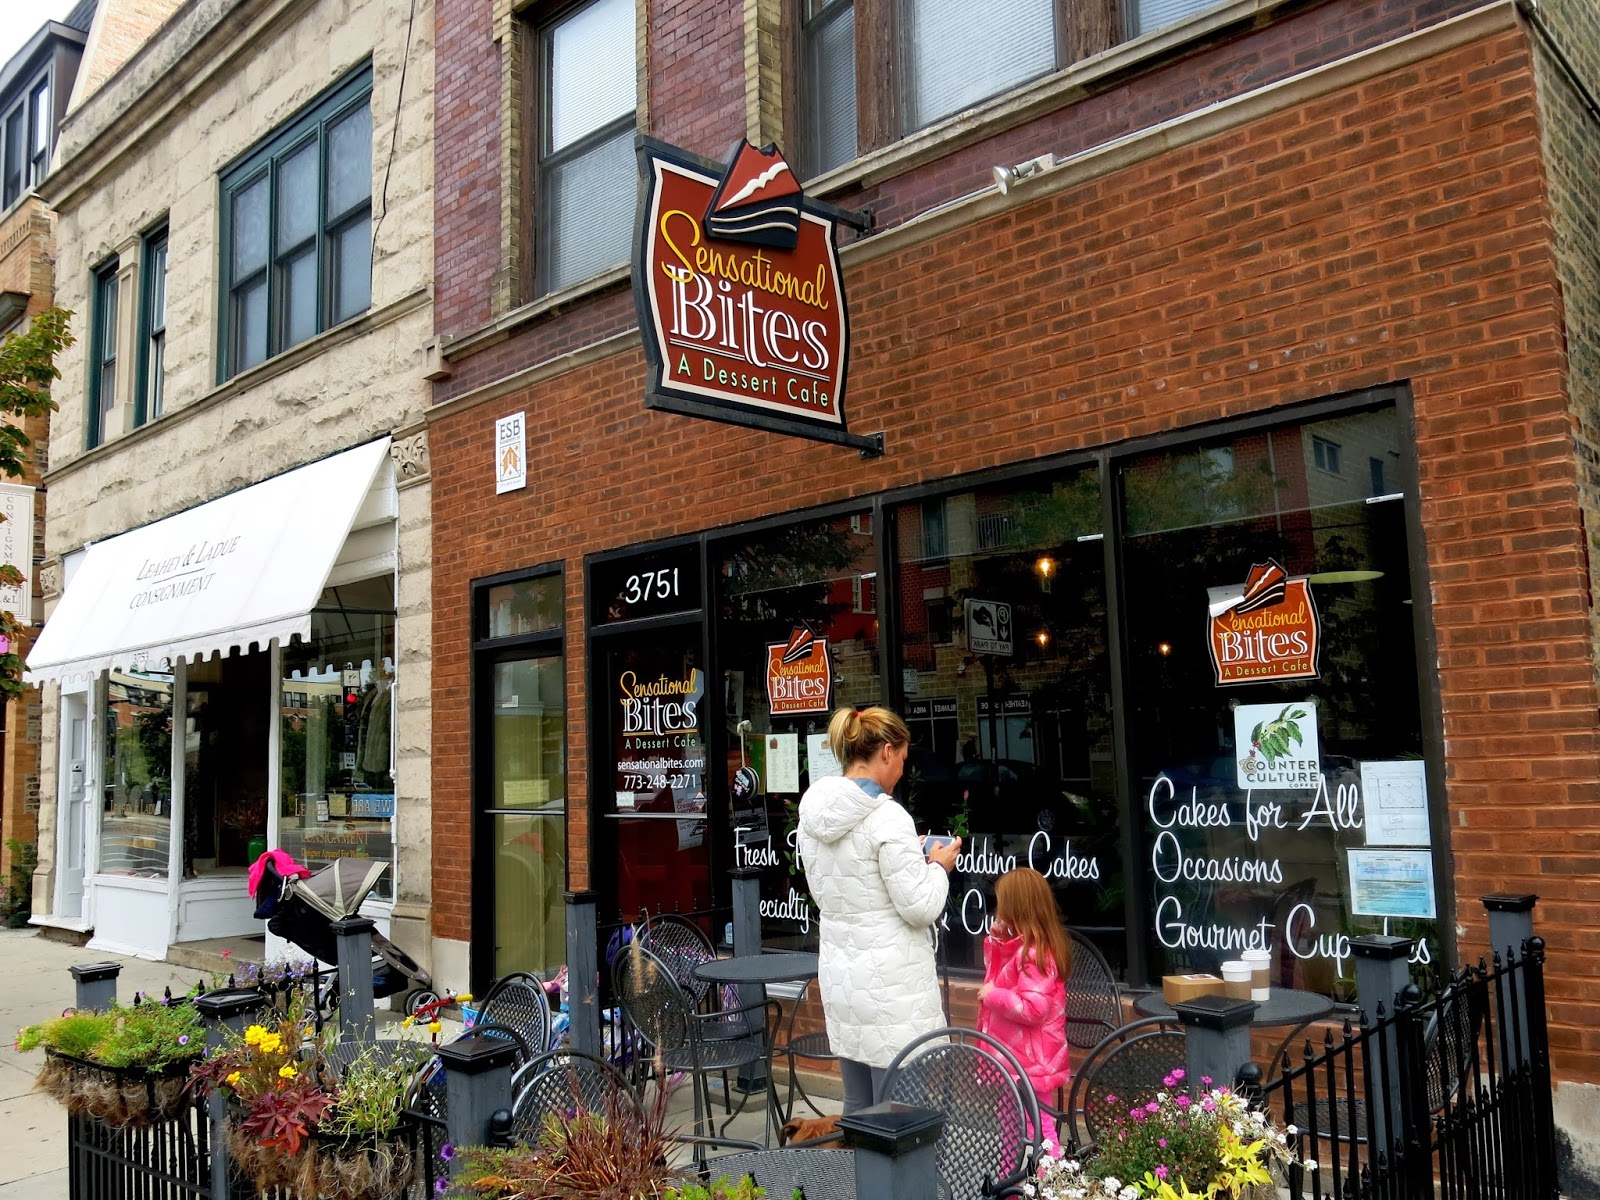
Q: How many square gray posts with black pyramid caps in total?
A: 10